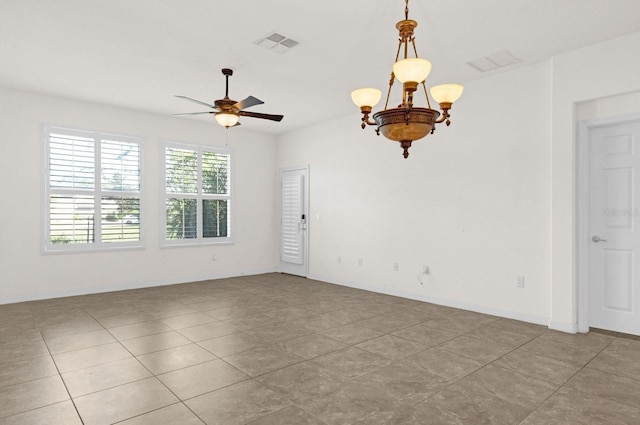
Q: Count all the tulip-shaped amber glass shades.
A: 3